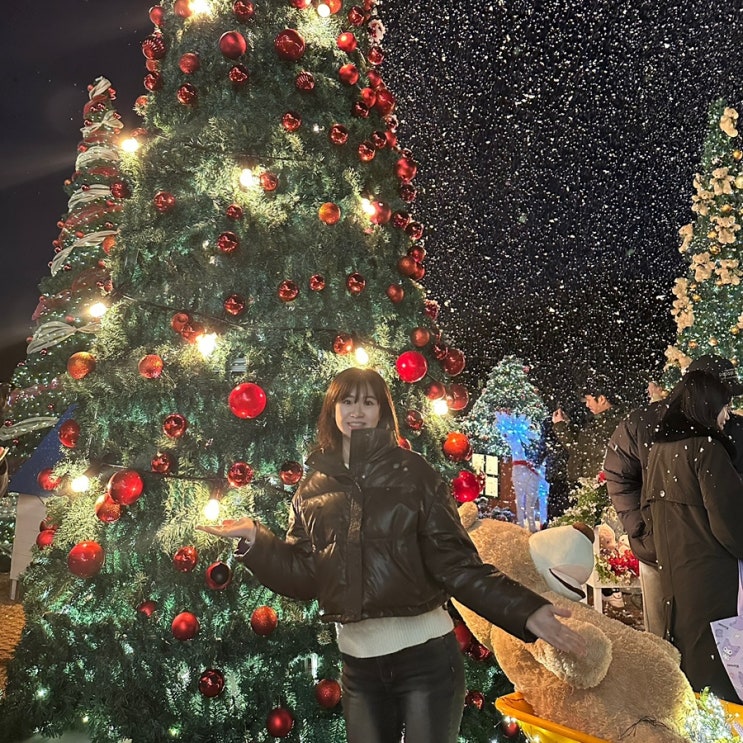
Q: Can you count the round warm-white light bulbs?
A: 11